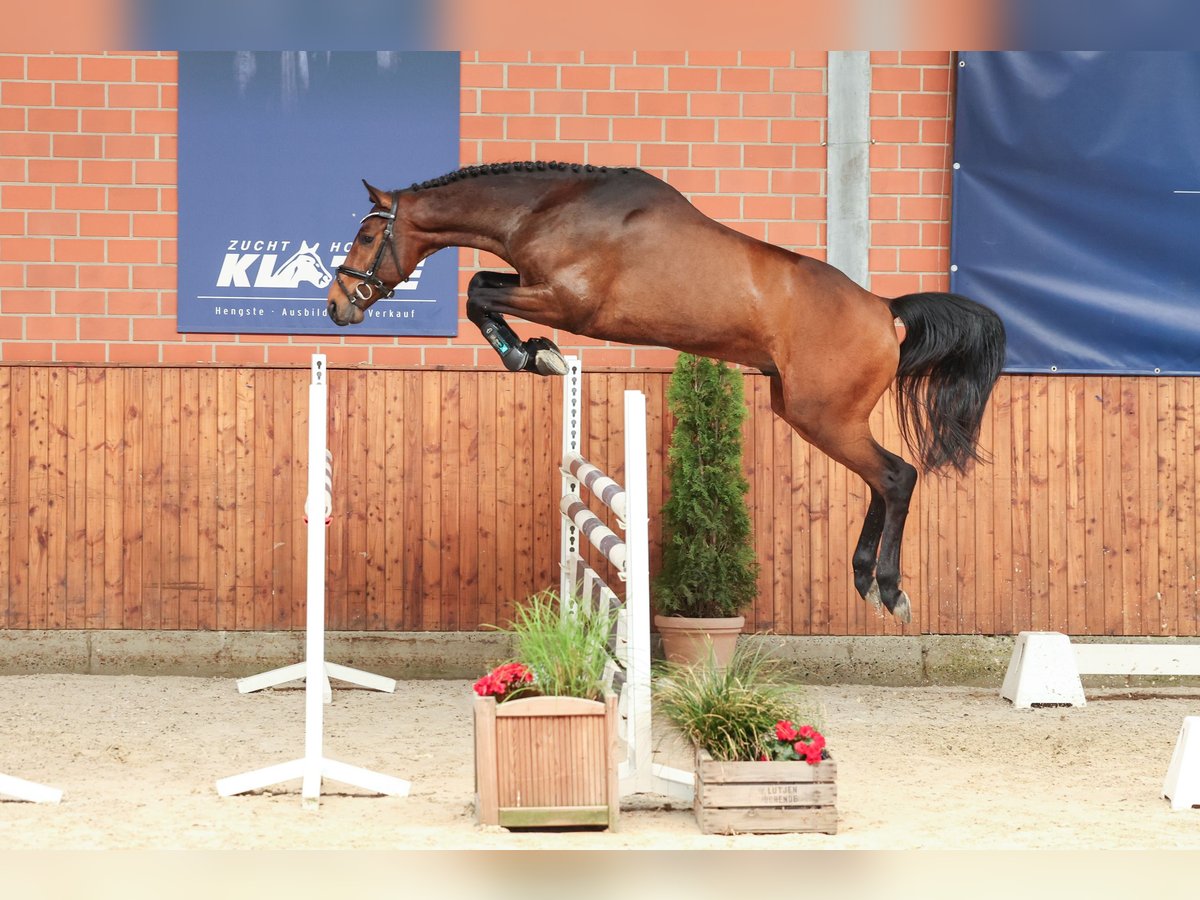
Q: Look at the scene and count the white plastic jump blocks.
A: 2